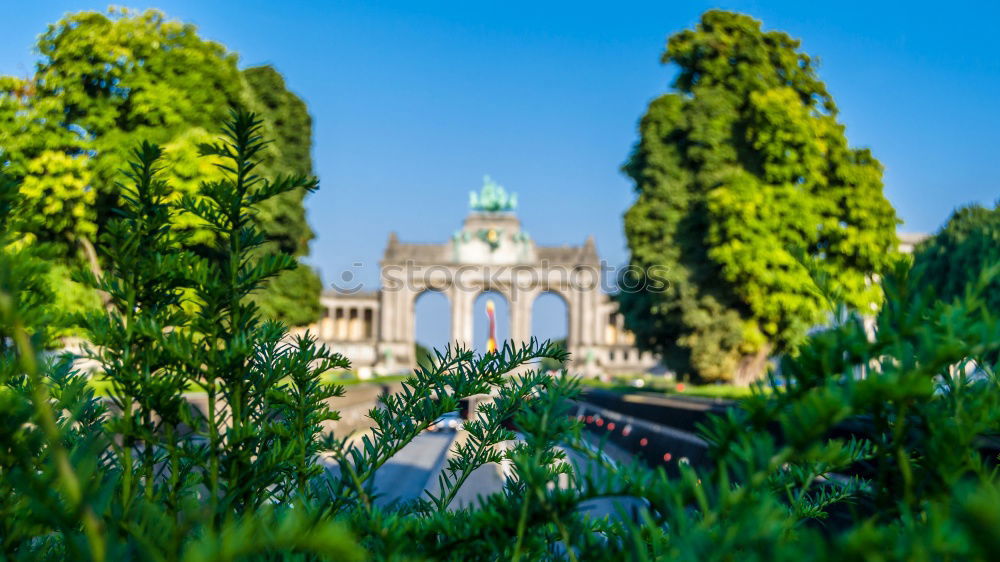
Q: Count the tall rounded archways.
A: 3